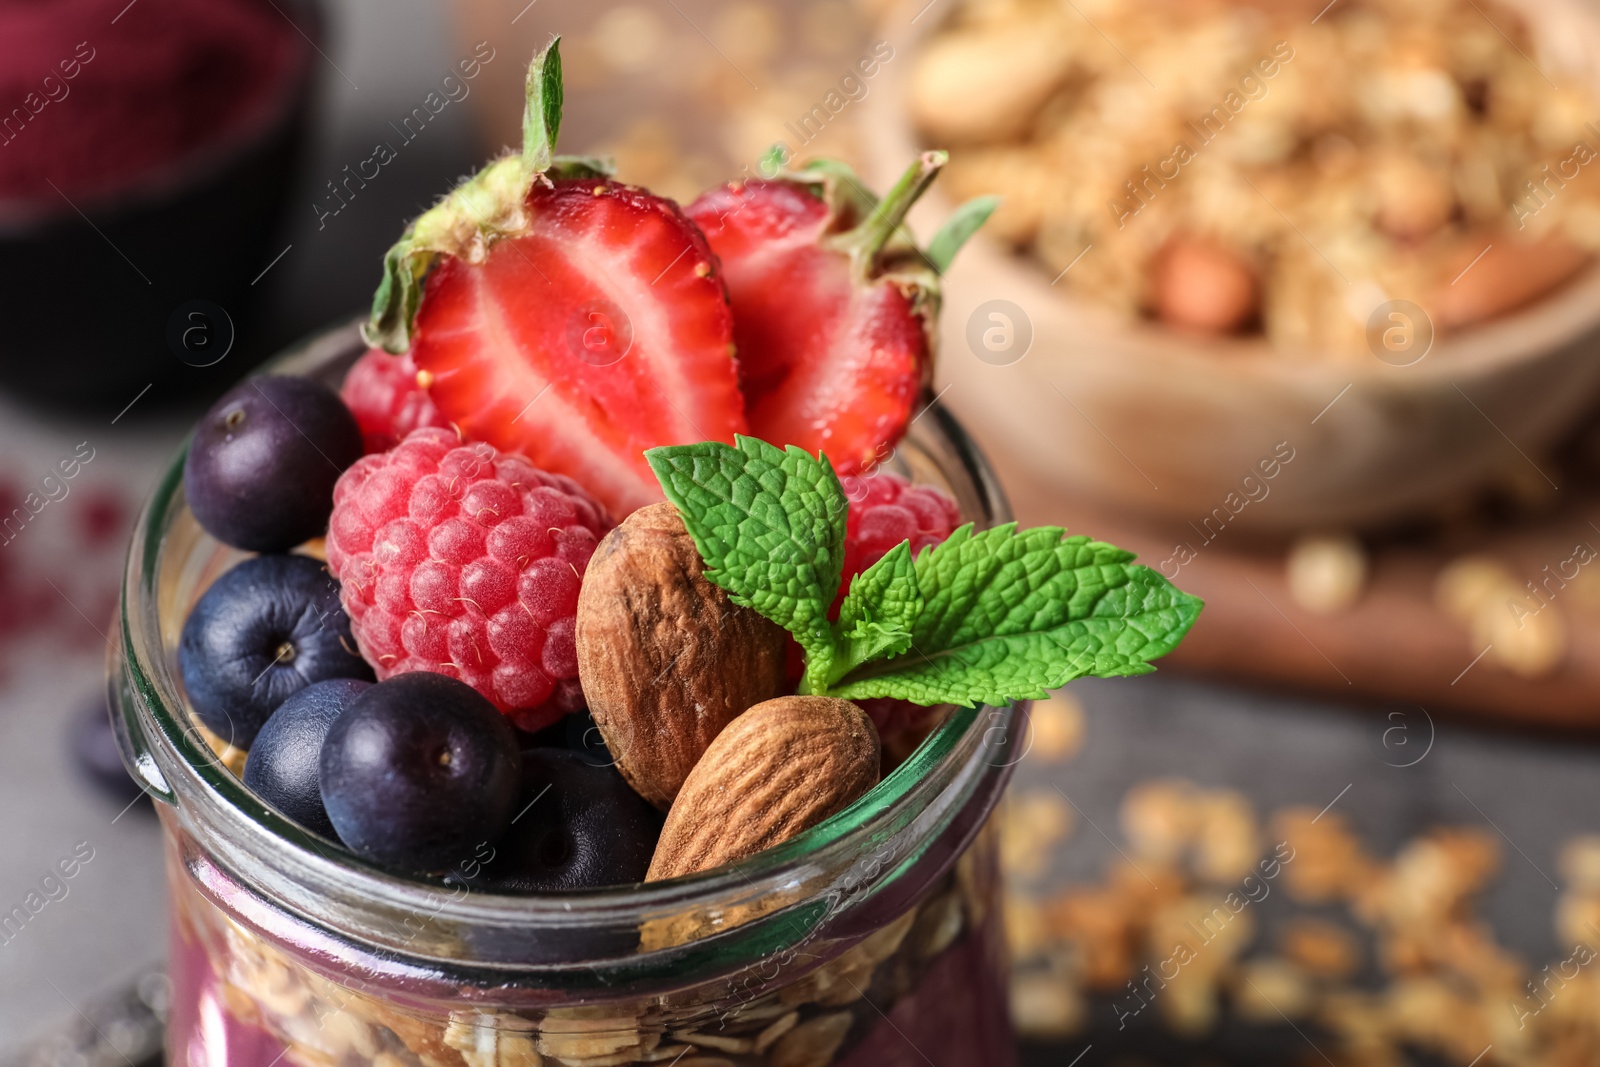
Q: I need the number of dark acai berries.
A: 5